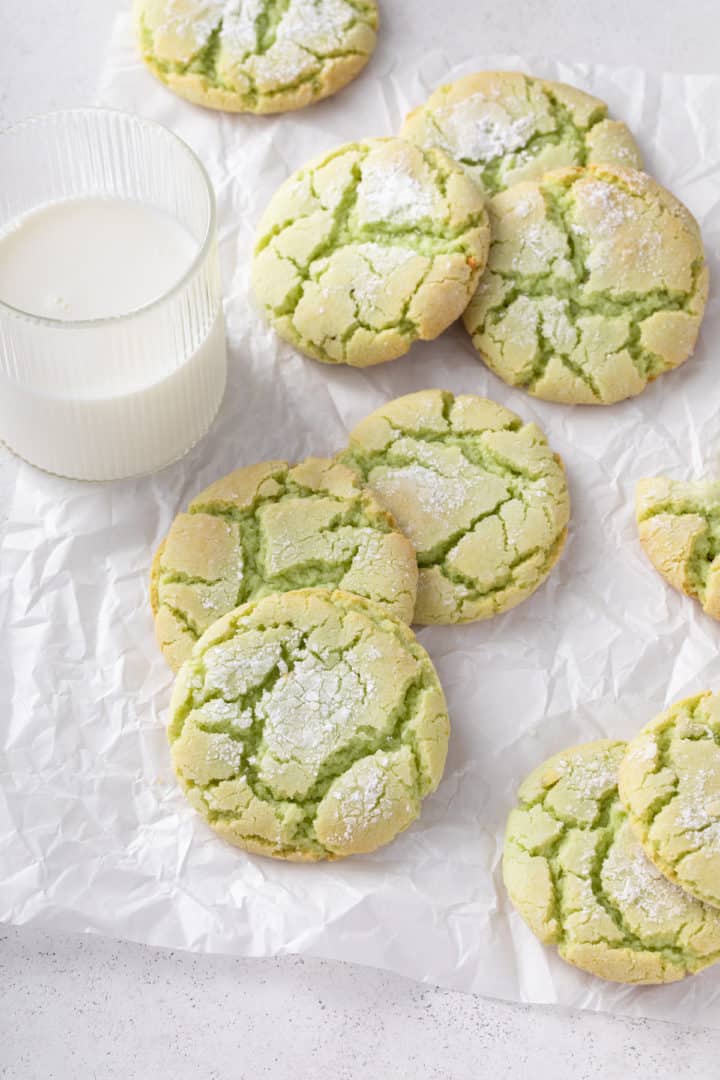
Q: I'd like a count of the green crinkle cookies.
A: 10